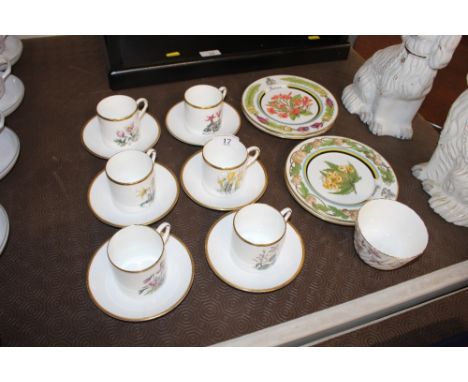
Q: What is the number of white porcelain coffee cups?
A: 6